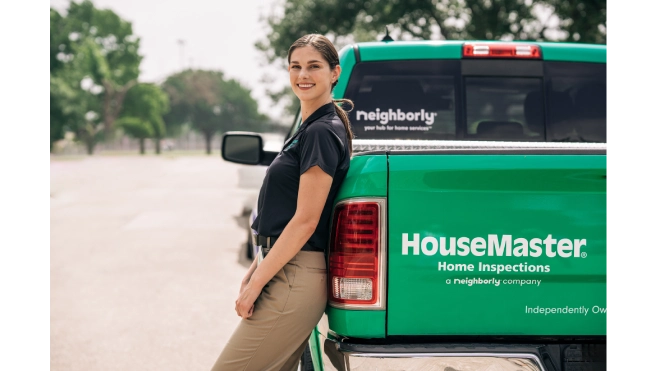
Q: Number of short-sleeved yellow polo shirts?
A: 0